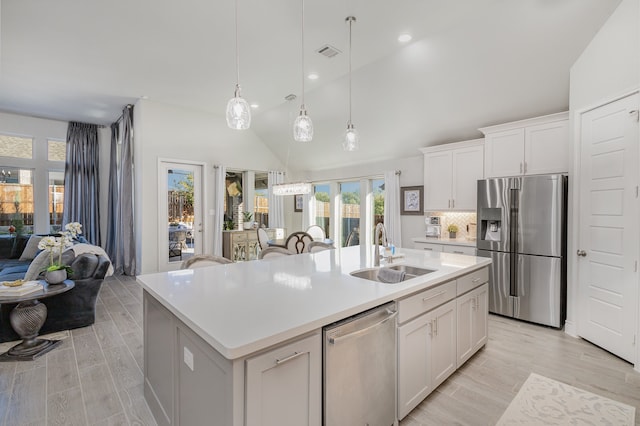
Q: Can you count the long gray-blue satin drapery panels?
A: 3